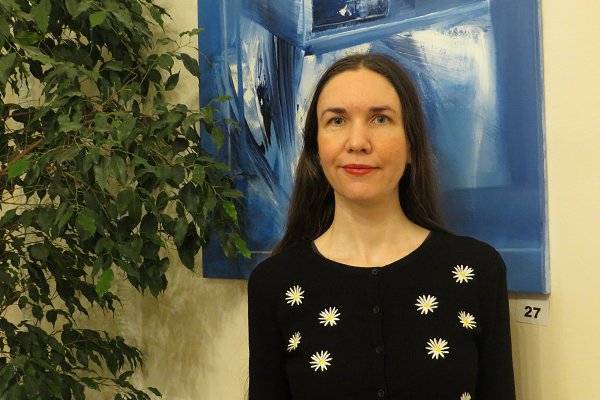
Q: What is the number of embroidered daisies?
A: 9